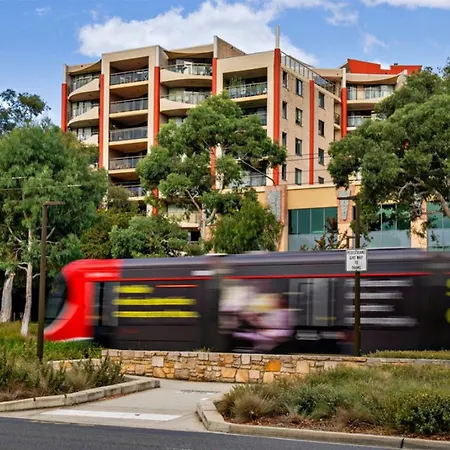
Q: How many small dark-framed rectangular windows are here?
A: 12